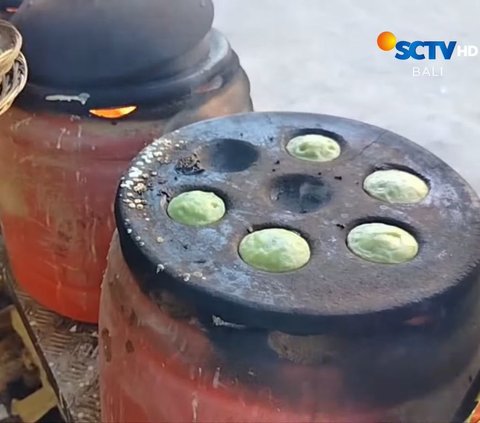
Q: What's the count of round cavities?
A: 7